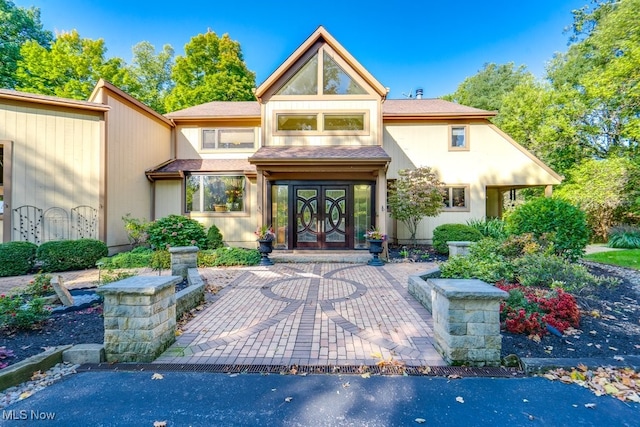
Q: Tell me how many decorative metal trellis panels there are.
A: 3